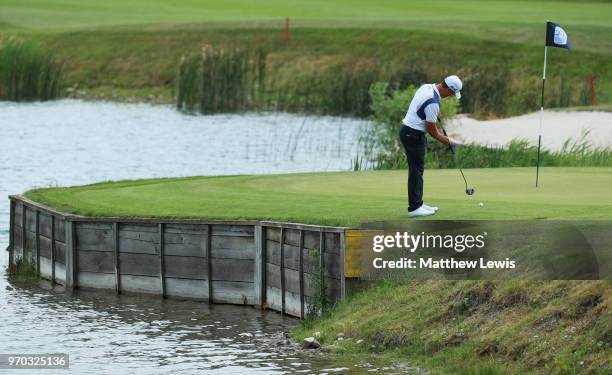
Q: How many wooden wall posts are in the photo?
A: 13